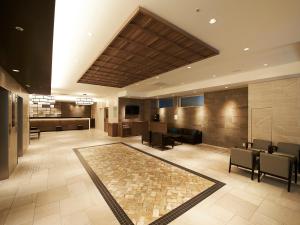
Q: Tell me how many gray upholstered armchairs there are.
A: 4